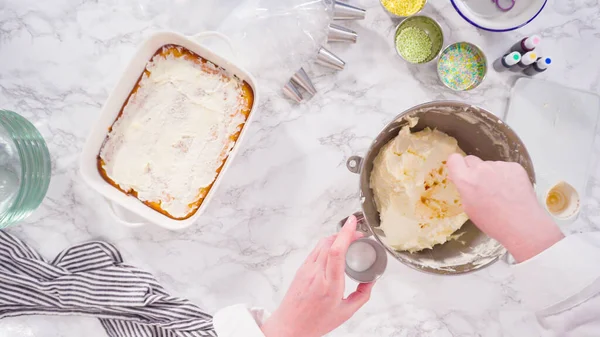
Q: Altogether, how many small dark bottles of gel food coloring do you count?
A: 4